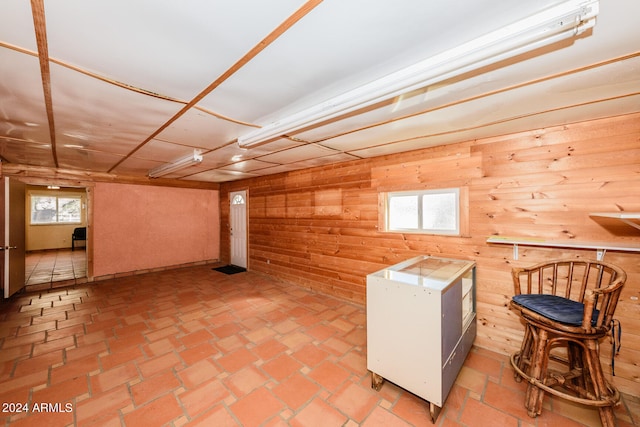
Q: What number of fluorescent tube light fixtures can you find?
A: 2